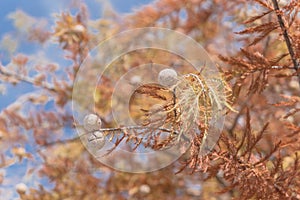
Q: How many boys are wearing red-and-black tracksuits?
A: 0